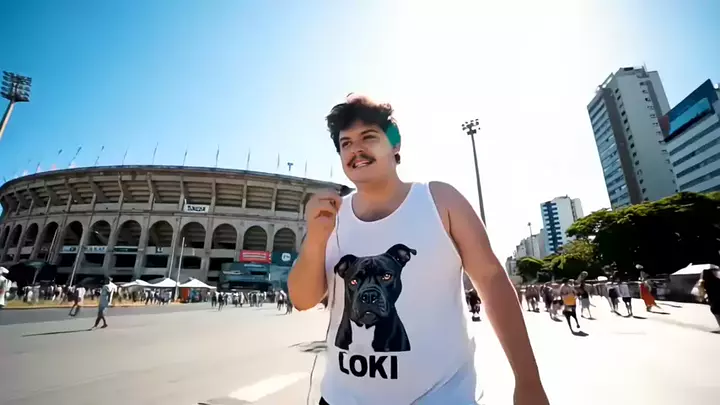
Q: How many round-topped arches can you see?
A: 12